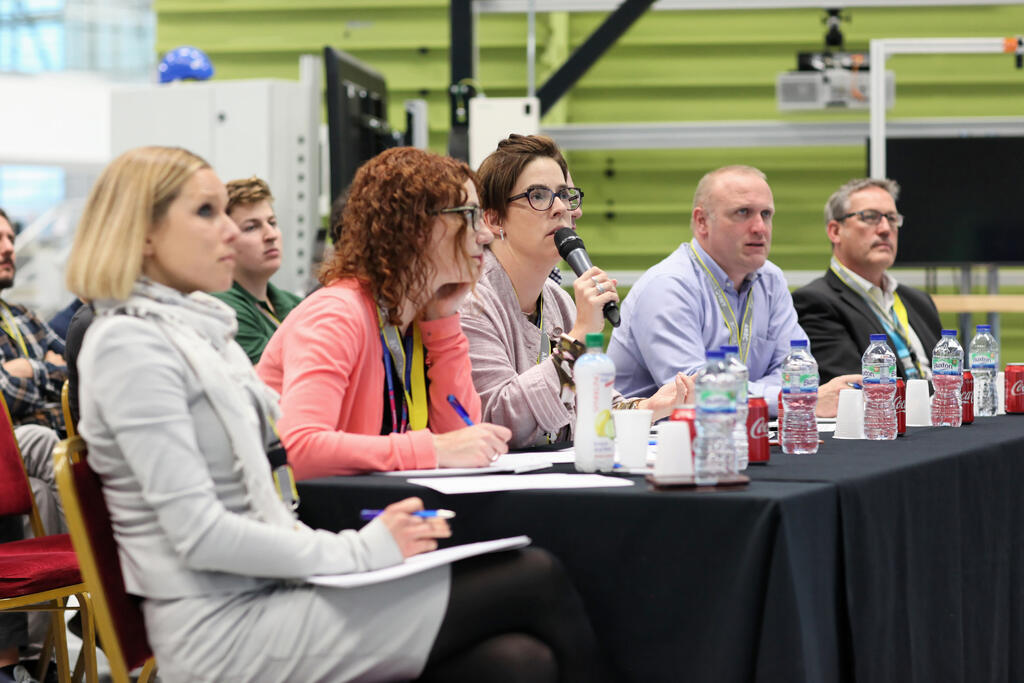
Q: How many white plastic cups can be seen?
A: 5